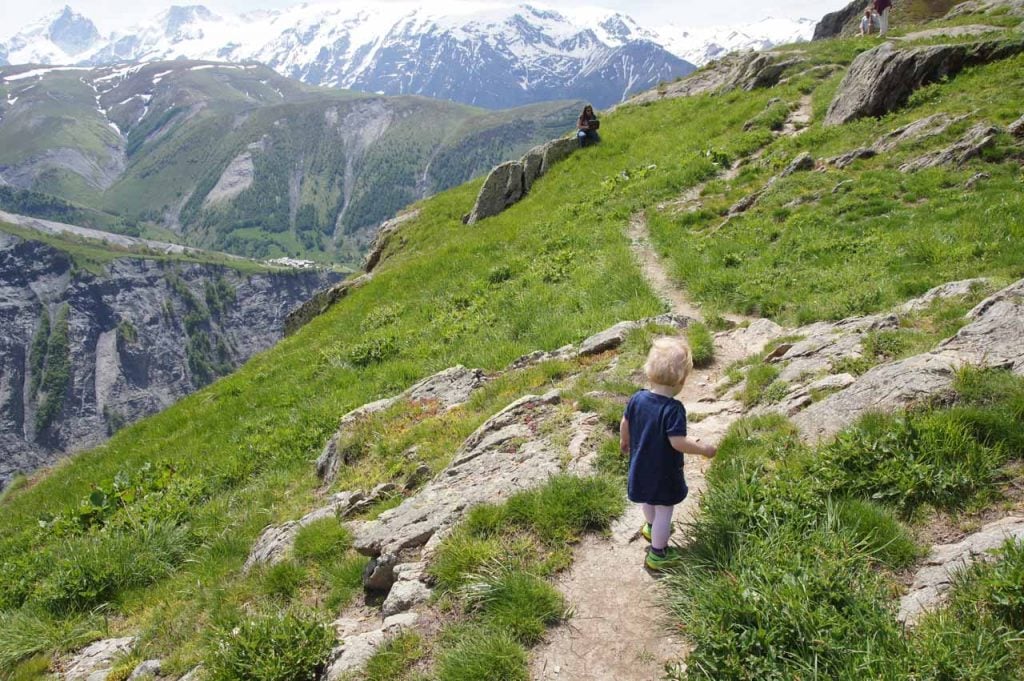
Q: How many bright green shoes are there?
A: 2